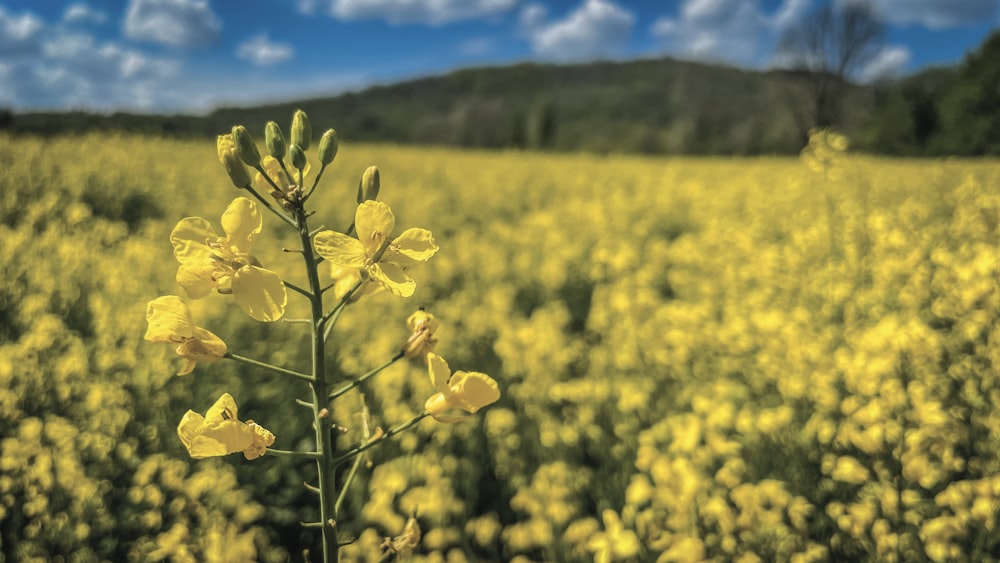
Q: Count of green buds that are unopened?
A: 7